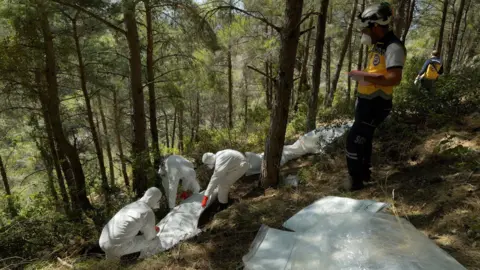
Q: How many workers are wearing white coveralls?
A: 3